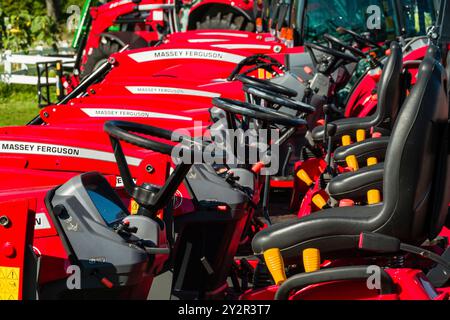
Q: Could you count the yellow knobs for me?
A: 9